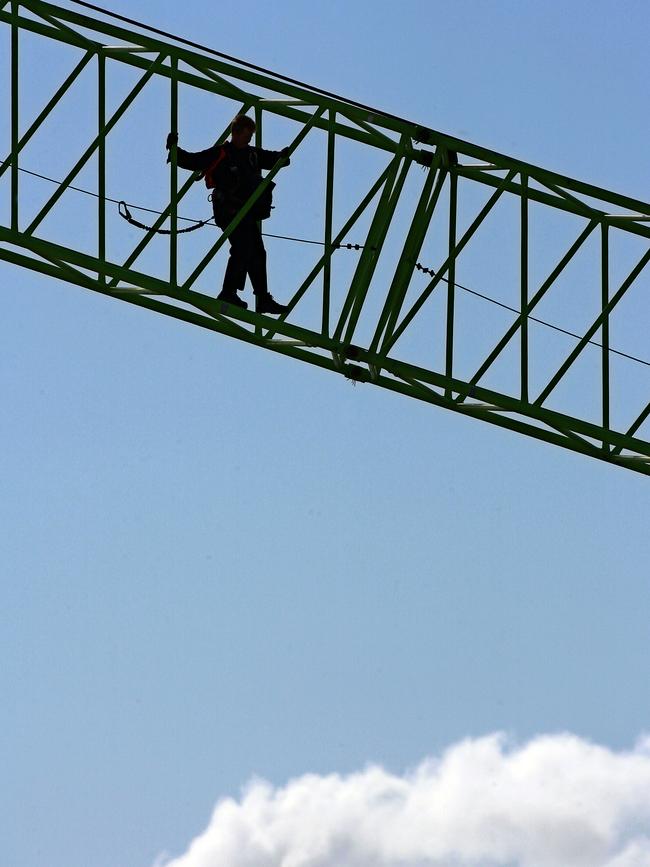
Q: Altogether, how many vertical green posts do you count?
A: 8